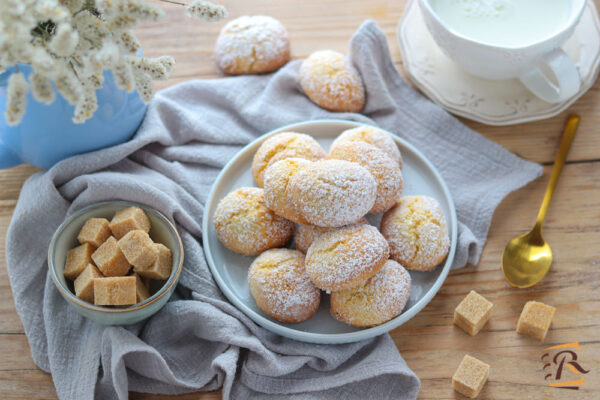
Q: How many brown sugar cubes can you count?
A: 12